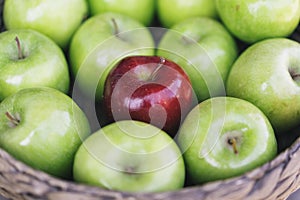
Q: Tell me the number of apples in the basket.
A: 12